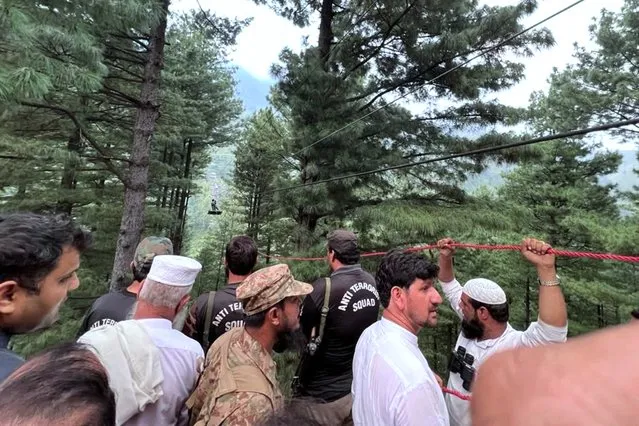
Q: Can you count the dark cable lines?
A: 2